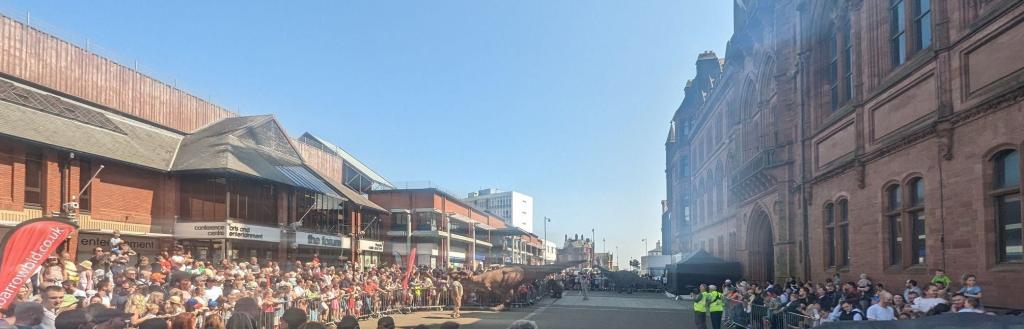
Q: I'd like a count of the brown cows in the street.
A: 0